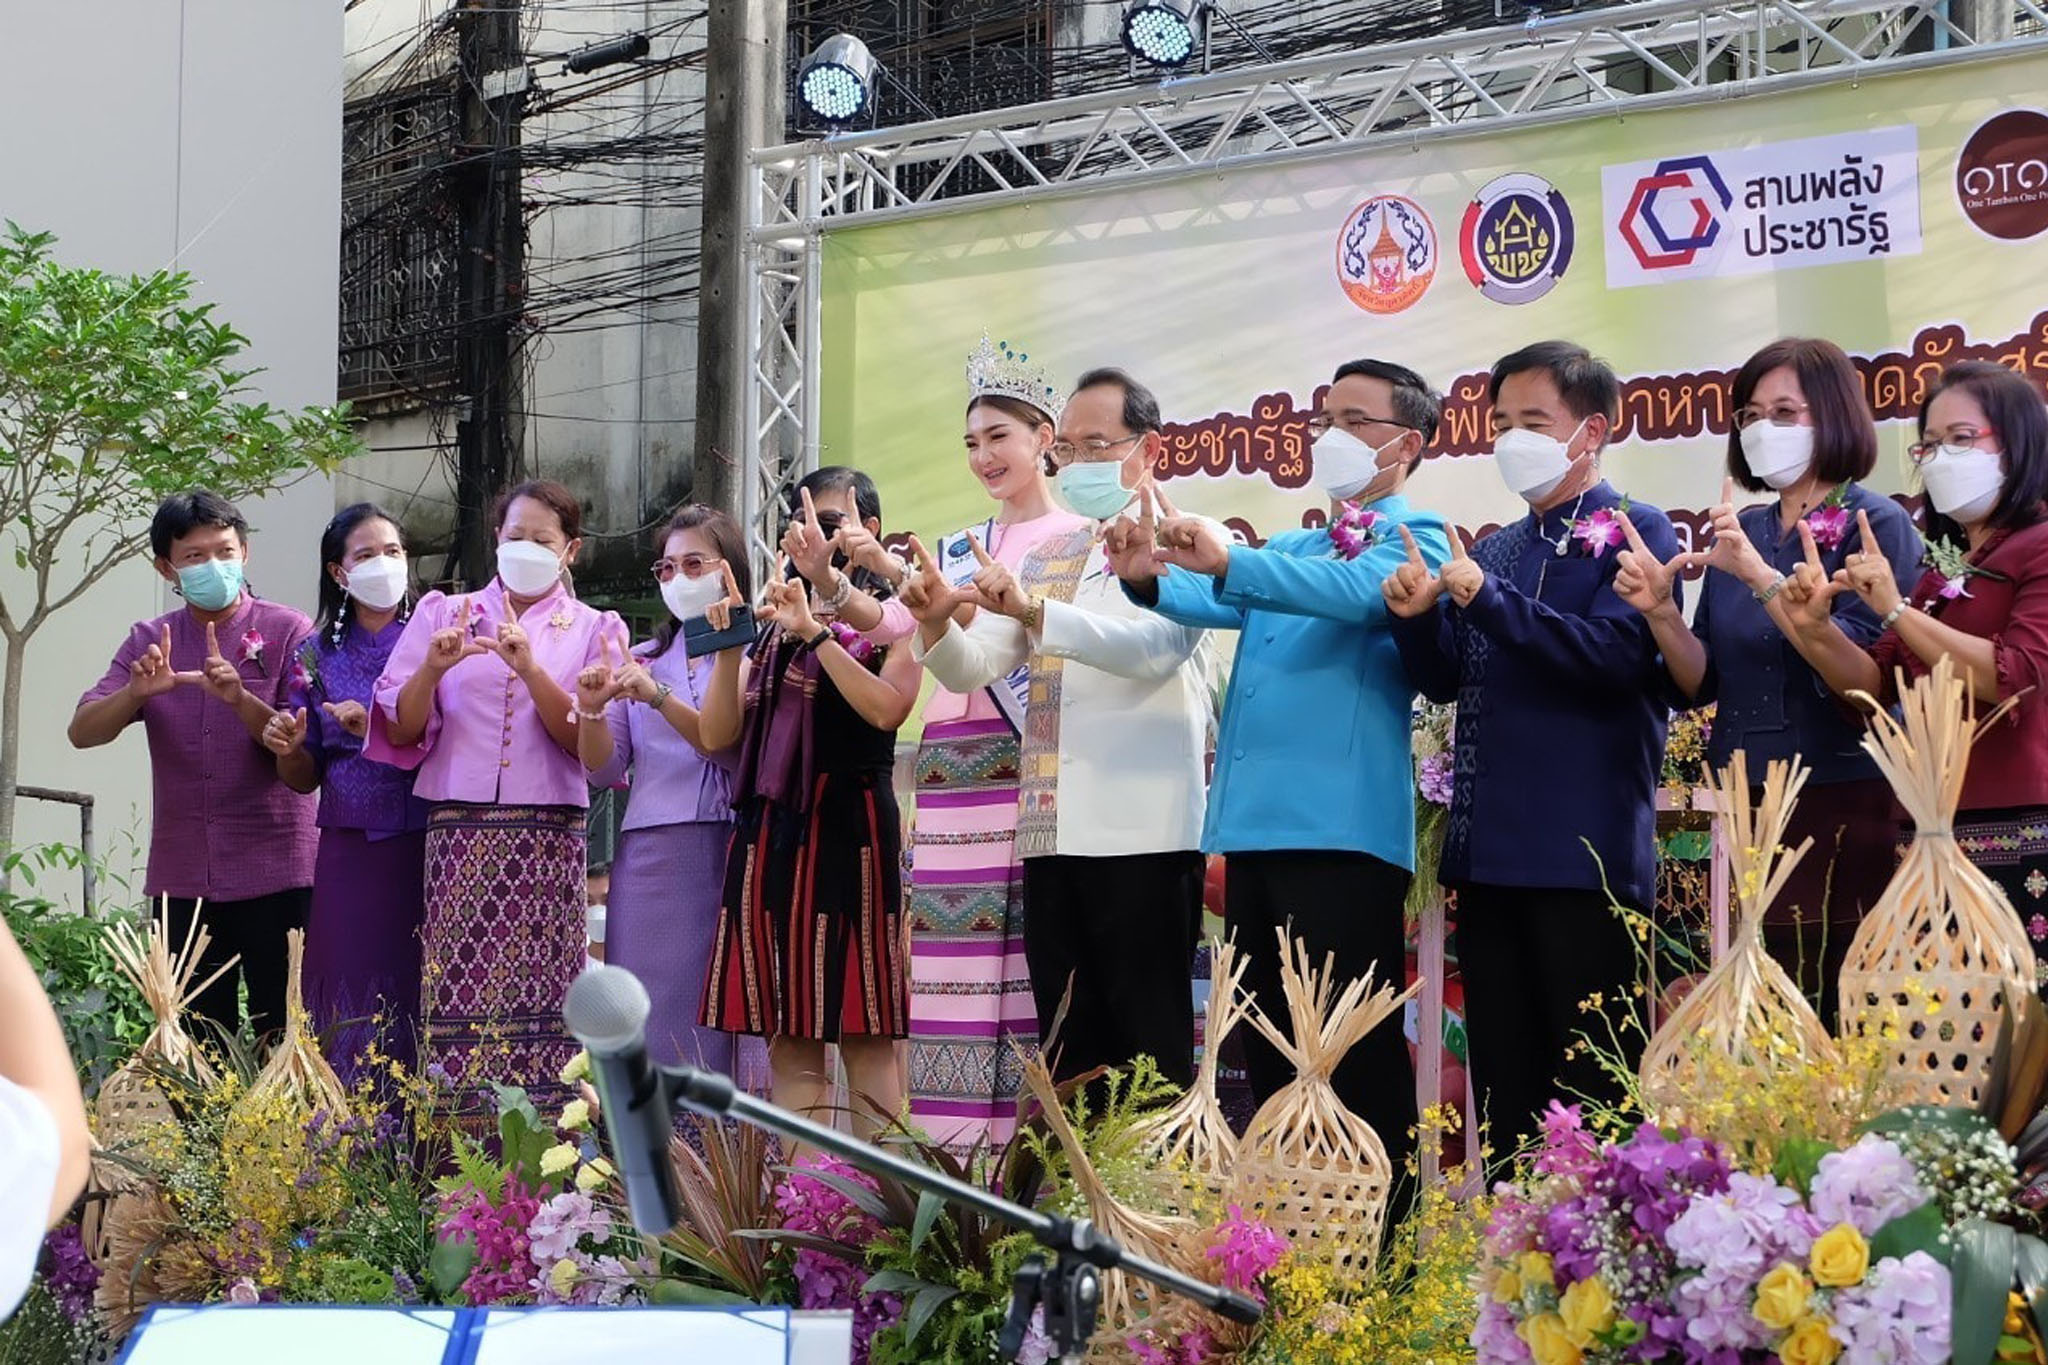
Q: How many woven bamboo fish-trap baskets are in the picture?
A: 7